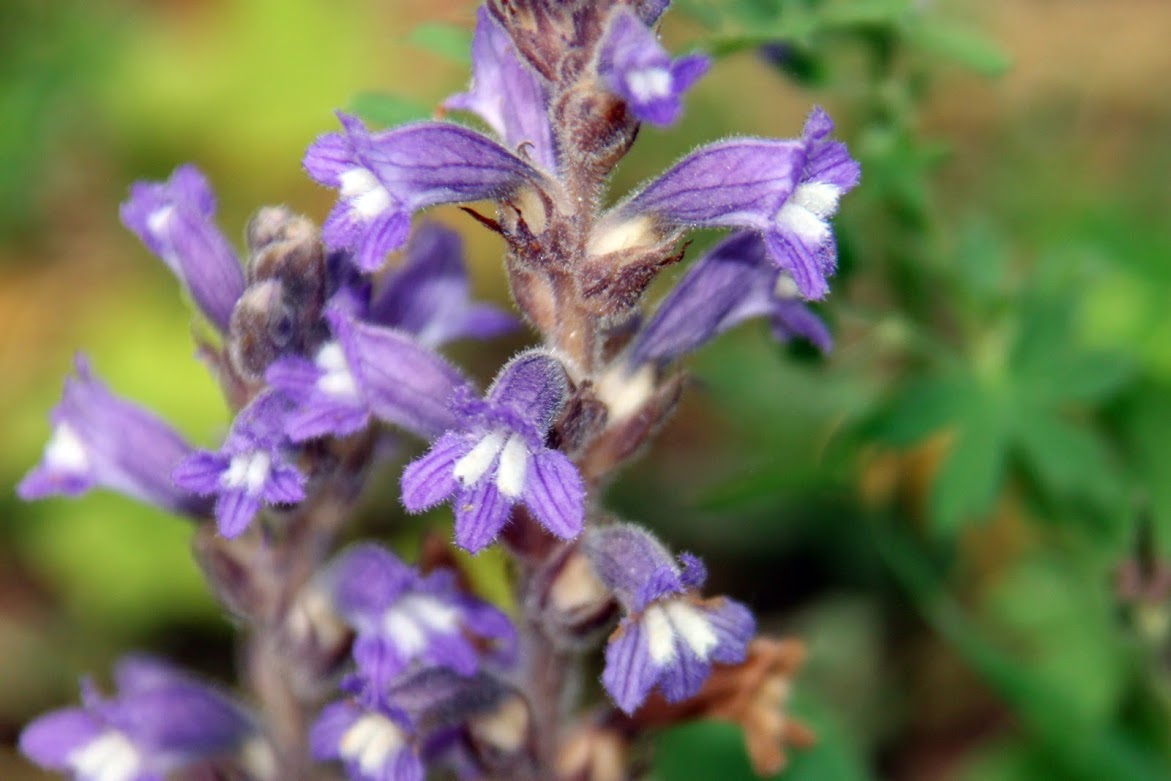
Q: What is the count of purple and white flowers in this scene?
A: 15